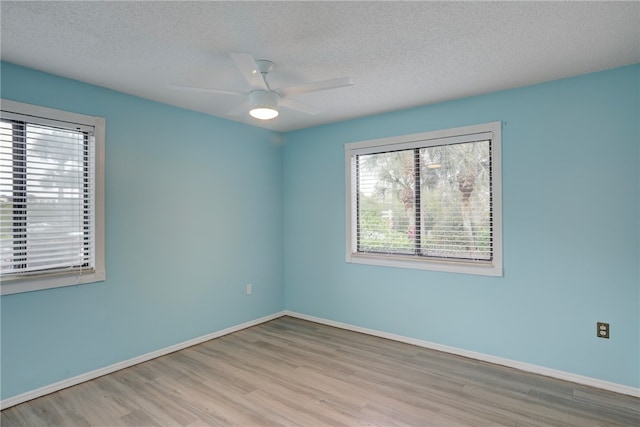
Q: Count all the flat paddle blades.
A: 5